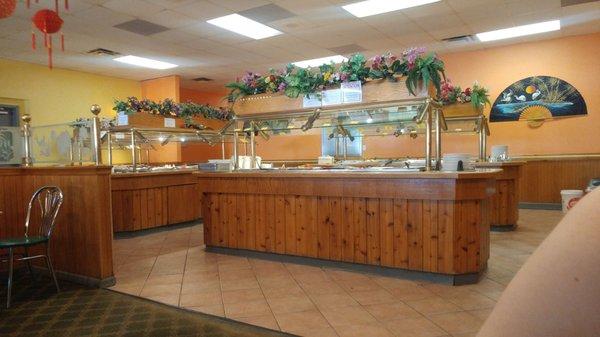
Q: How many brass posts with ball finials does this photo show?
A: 2